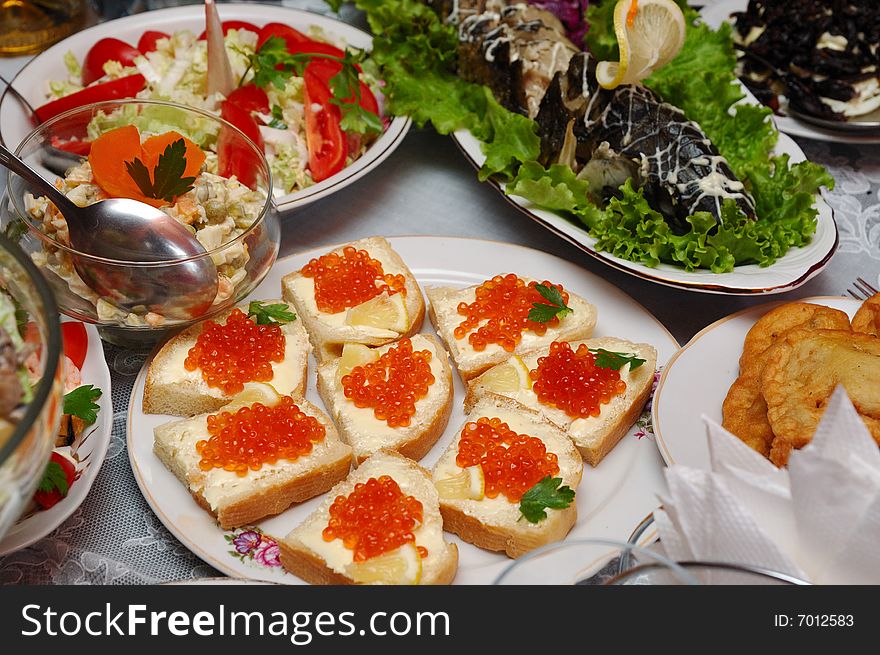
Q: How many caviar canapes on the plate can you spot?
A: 8